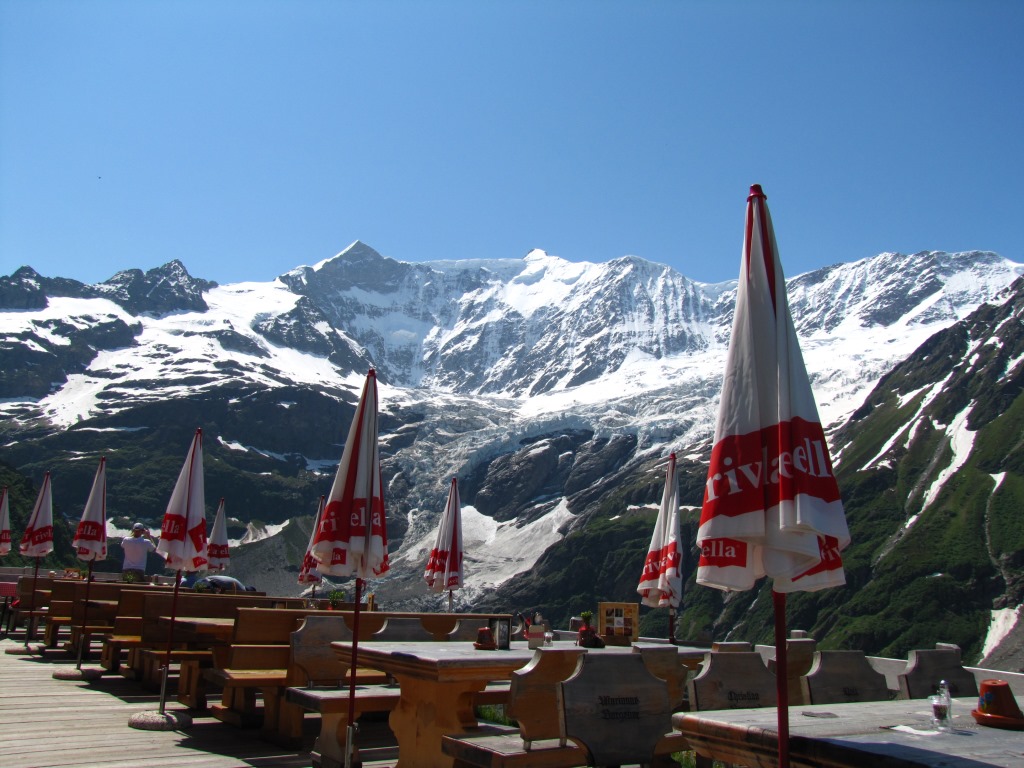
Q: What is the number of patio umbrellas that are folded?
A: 10